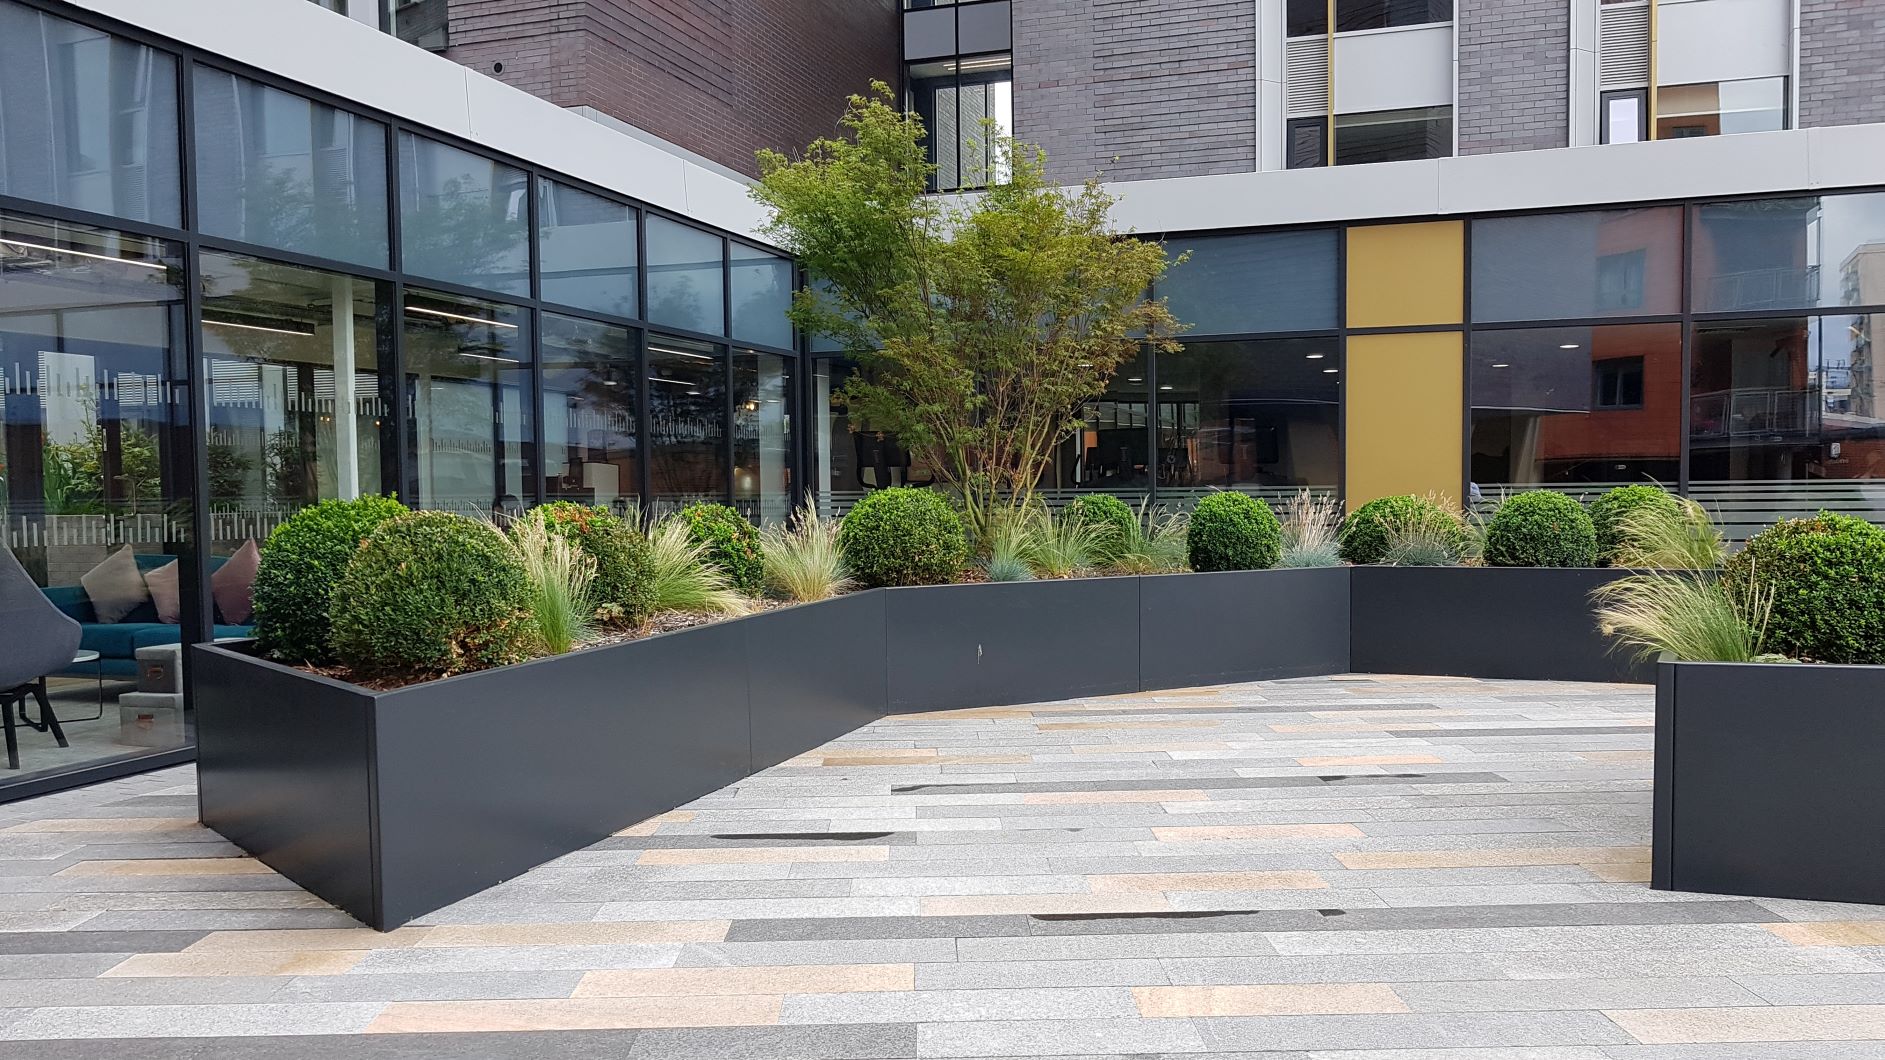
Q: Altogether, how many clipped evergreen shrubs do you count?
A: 11